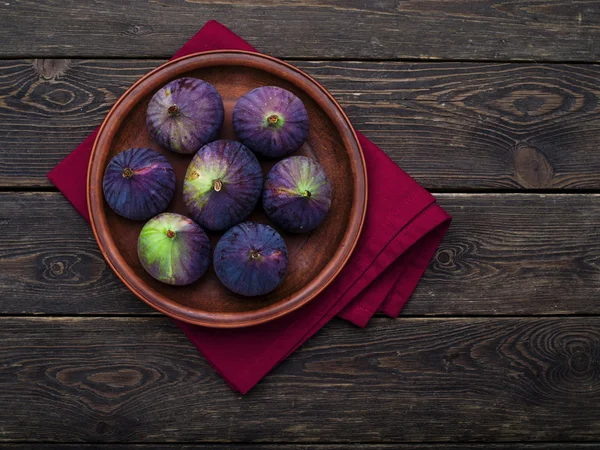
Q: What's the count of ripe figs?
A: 7